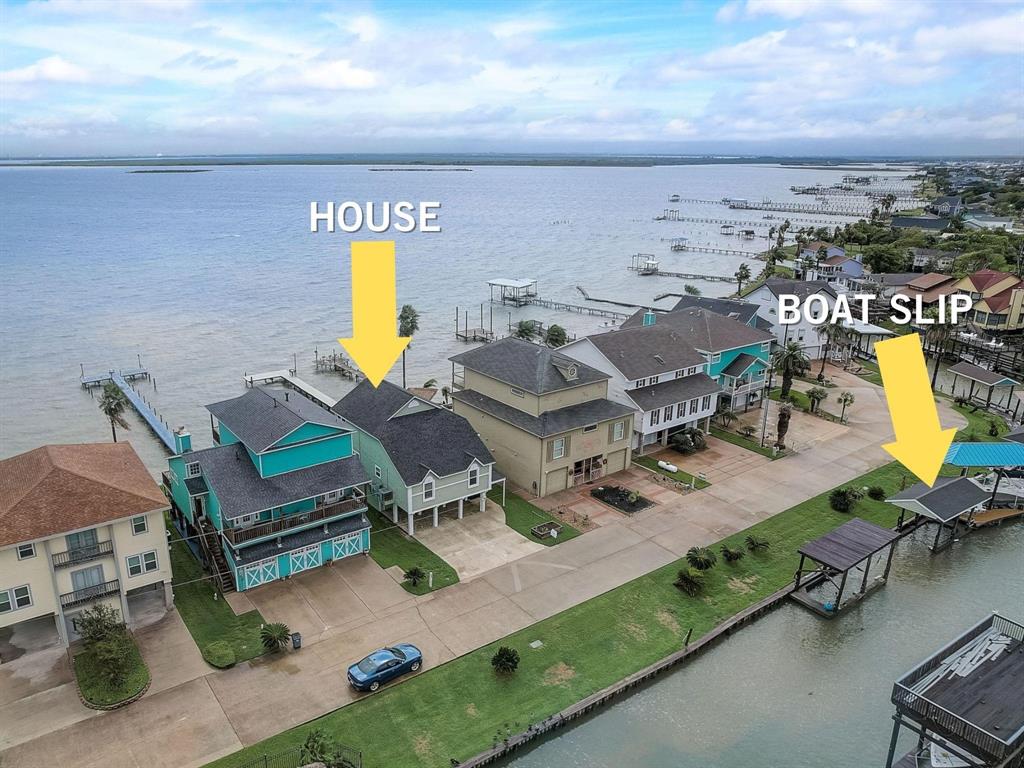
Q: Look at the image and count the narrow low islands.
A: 2